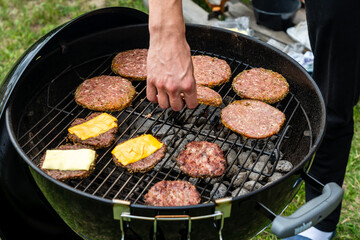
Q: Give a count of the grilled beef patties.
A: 11